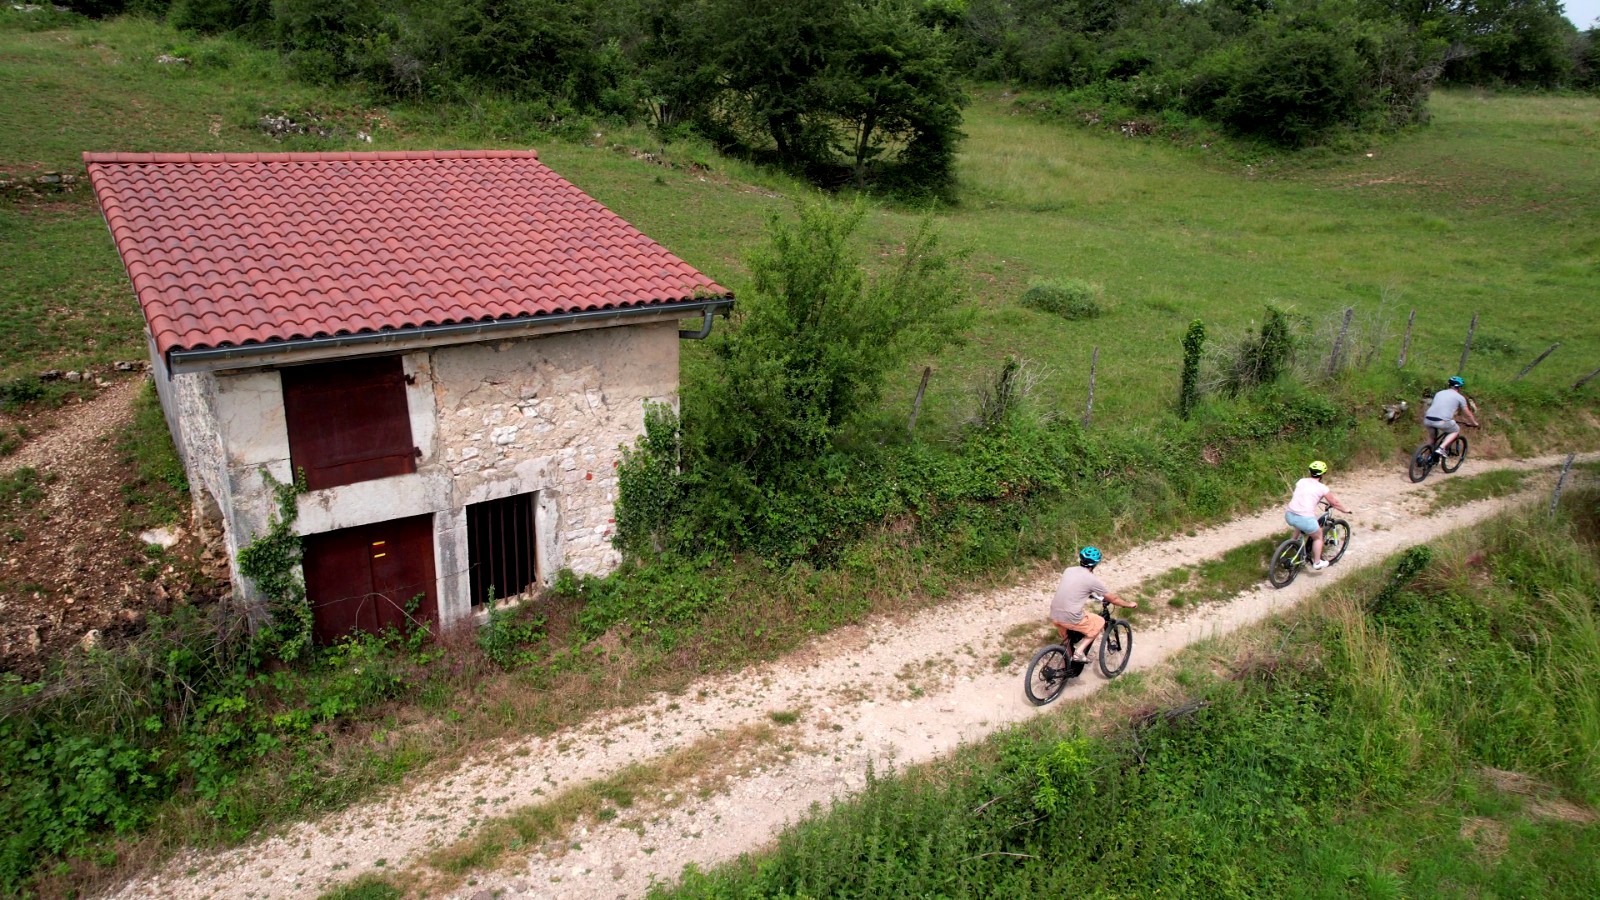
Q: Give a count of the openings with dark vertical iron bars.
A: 1